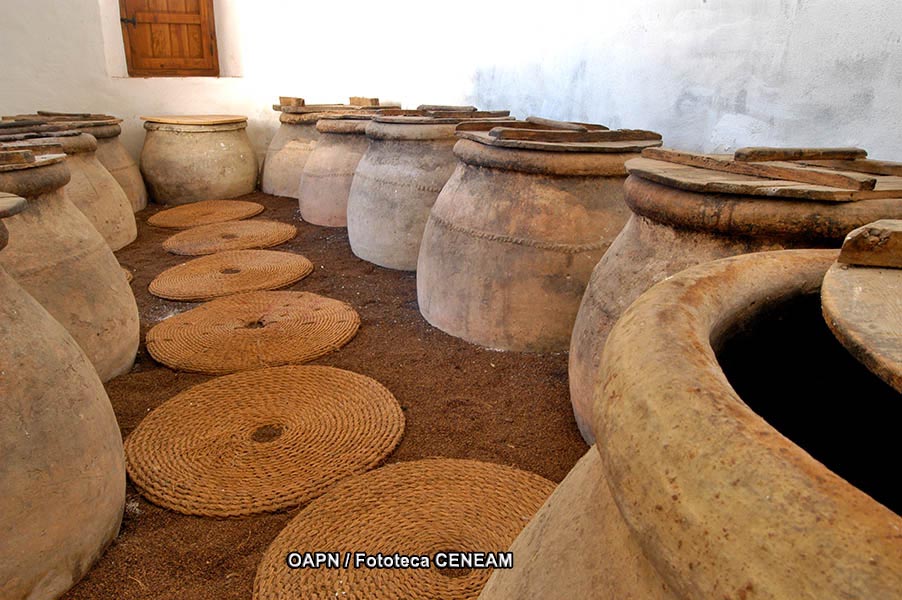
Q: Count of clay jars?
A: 11